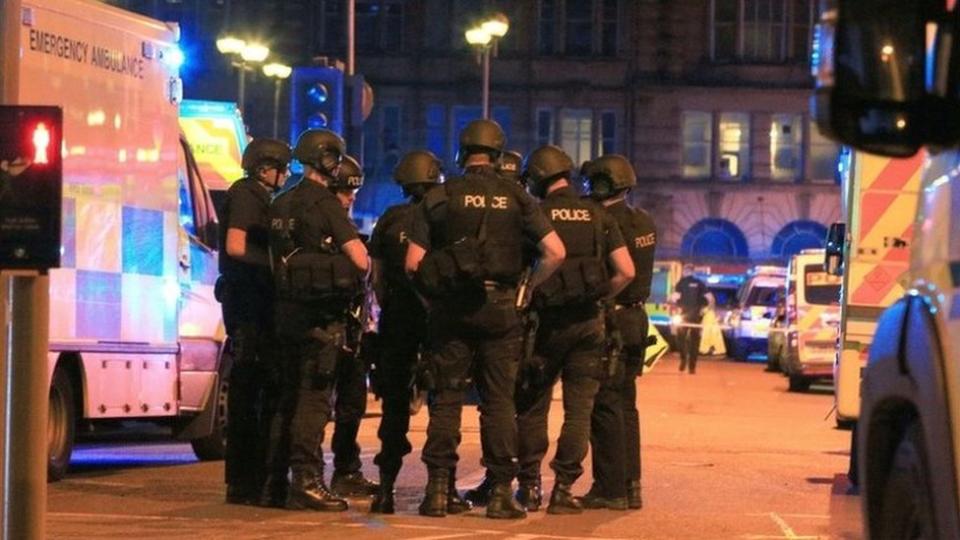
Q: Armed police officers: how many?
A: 8